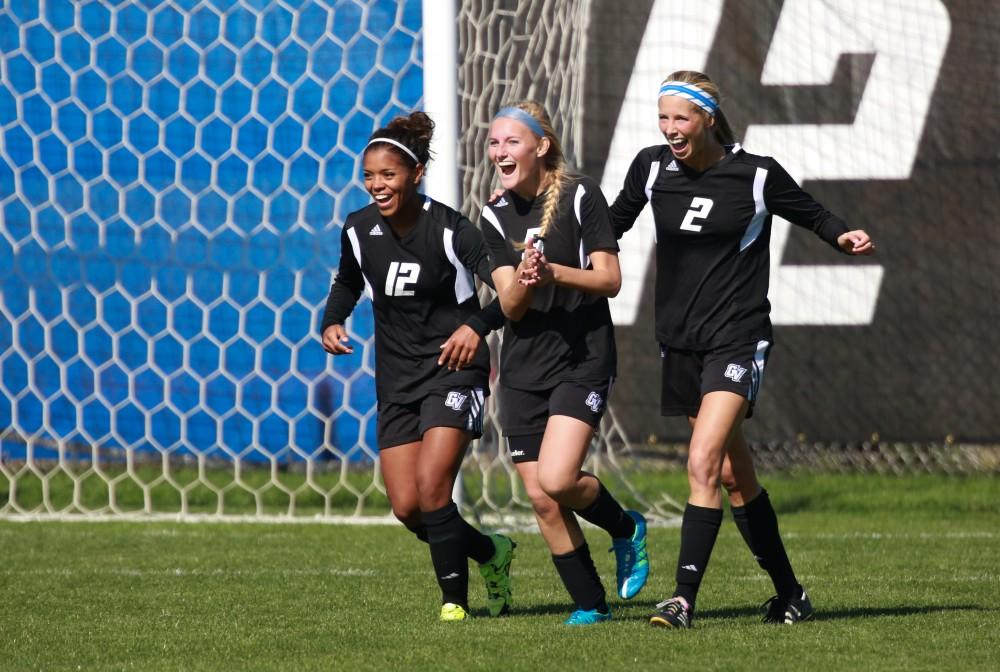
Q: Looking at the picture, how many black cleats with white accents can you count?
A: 2